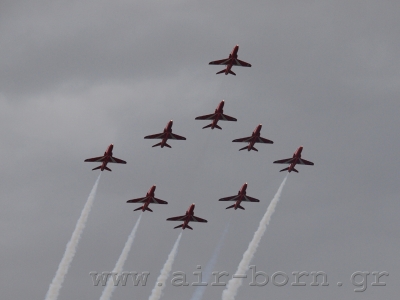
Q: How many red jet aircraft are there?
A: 9